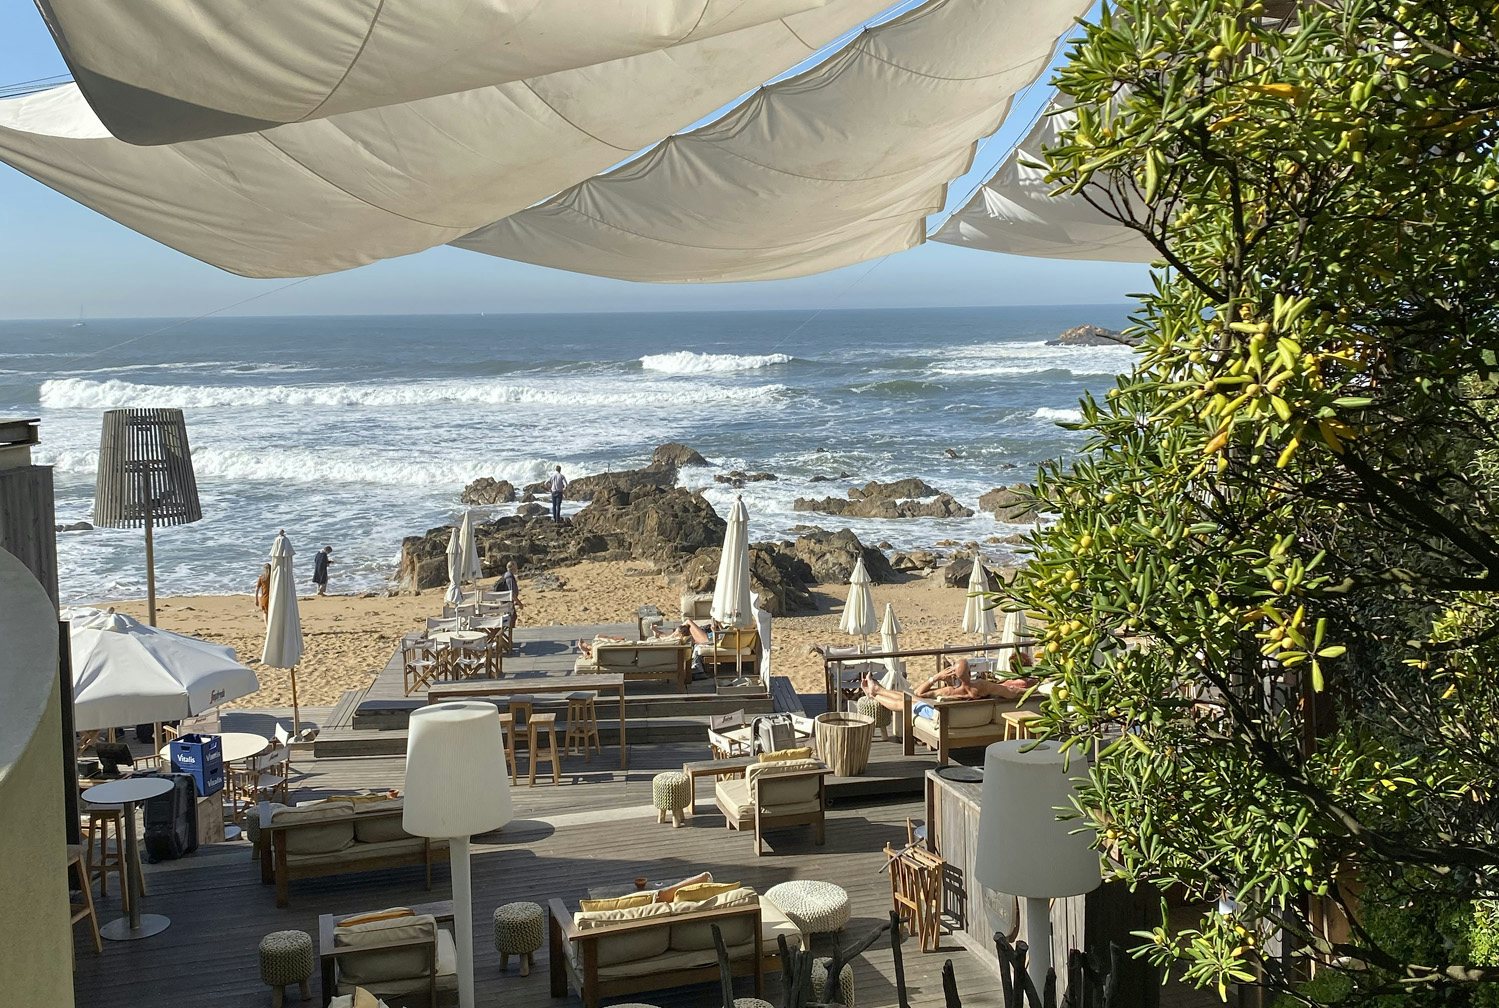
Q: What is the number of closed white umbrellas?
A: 8